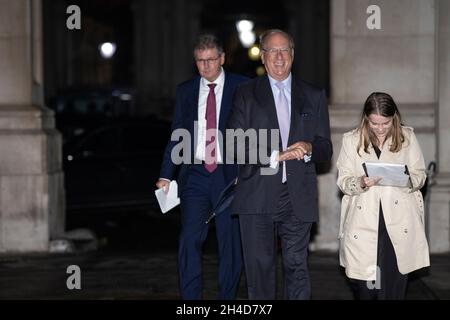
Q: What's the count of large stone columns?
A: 2